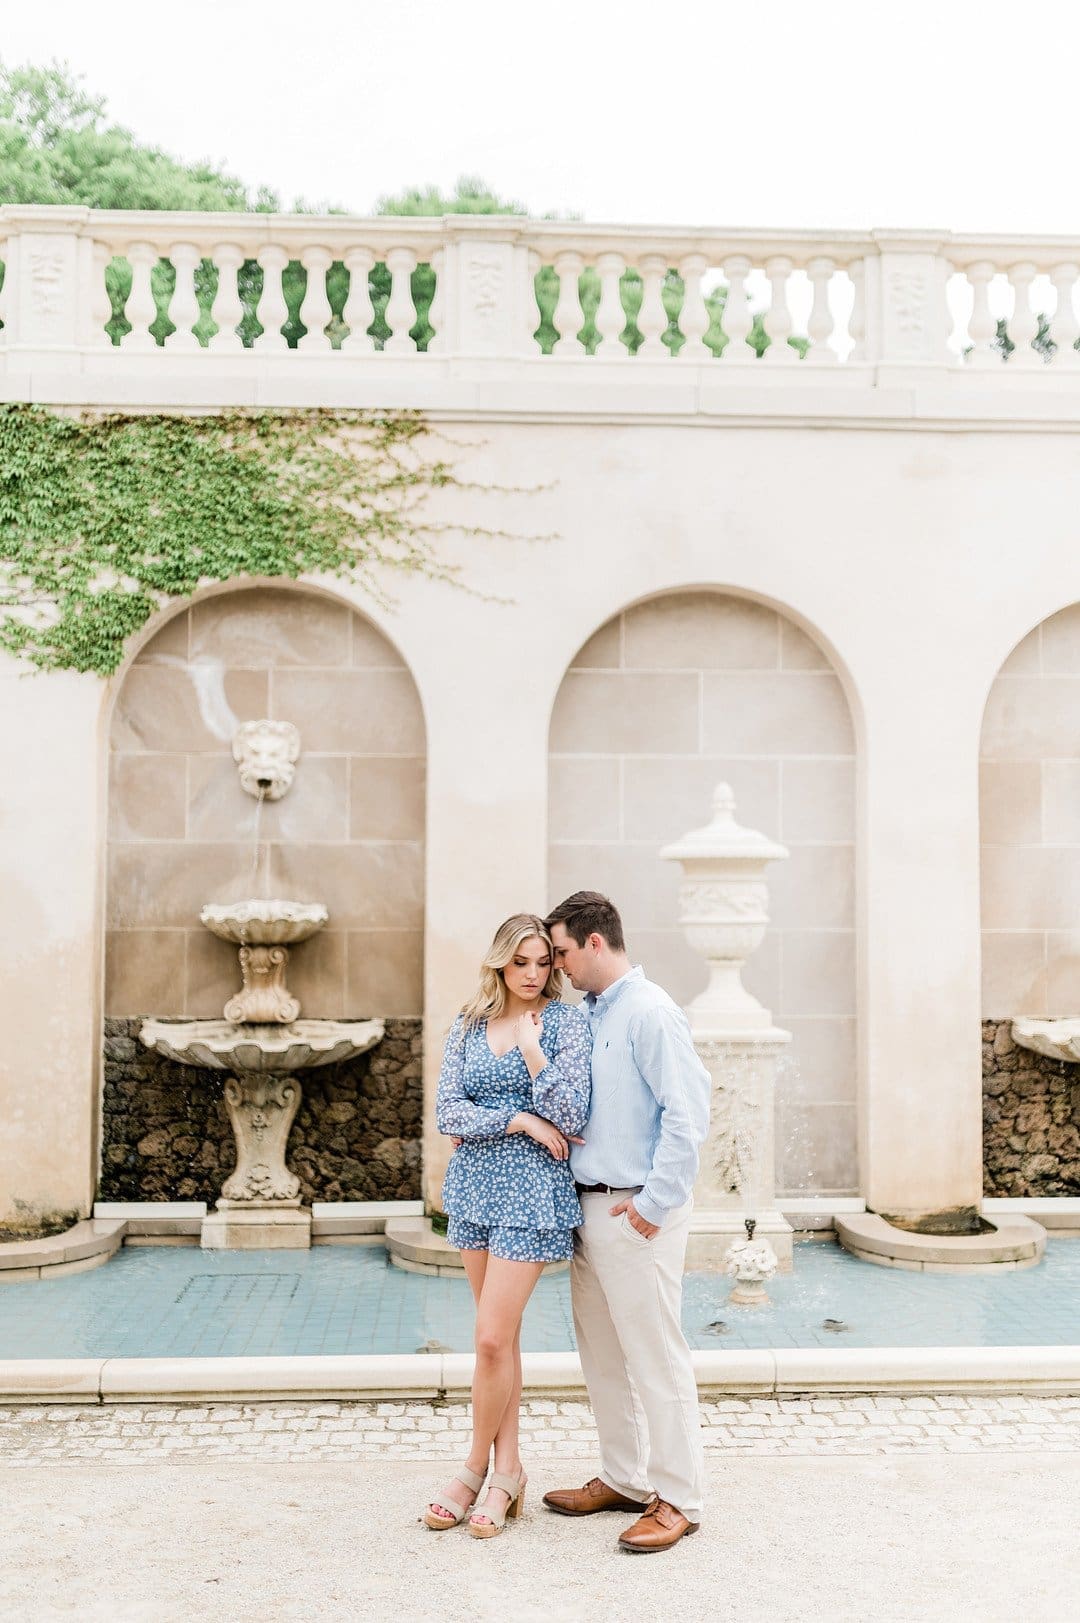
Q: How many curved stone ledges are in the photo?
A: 3